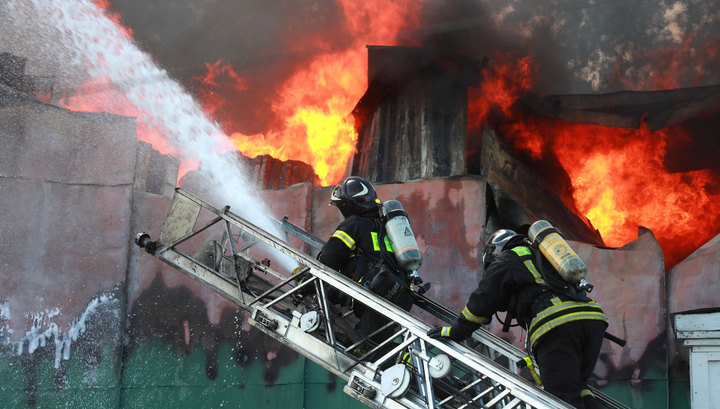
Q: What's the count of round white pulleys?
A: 3